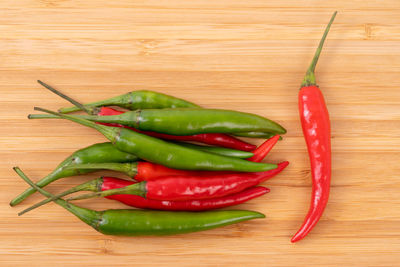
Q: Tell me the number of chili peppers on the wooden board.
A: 10